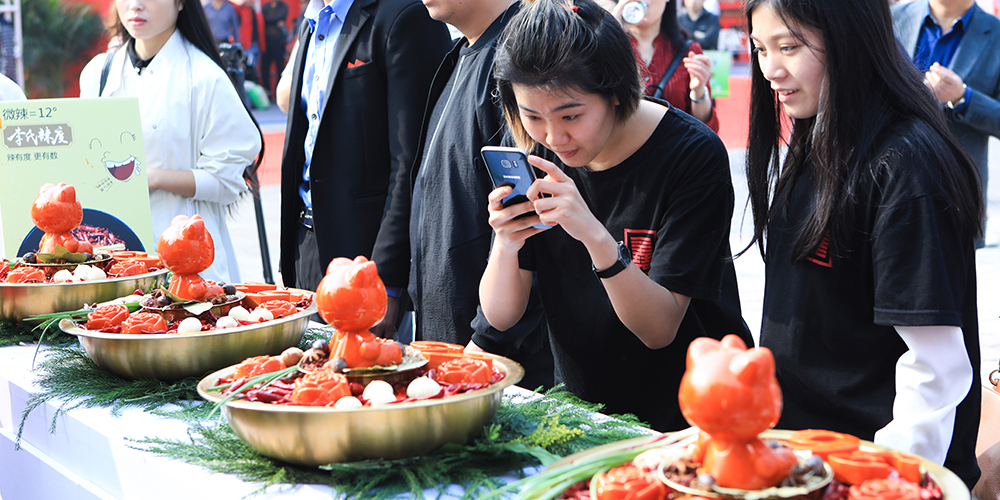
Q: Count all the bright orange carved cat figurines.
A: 4